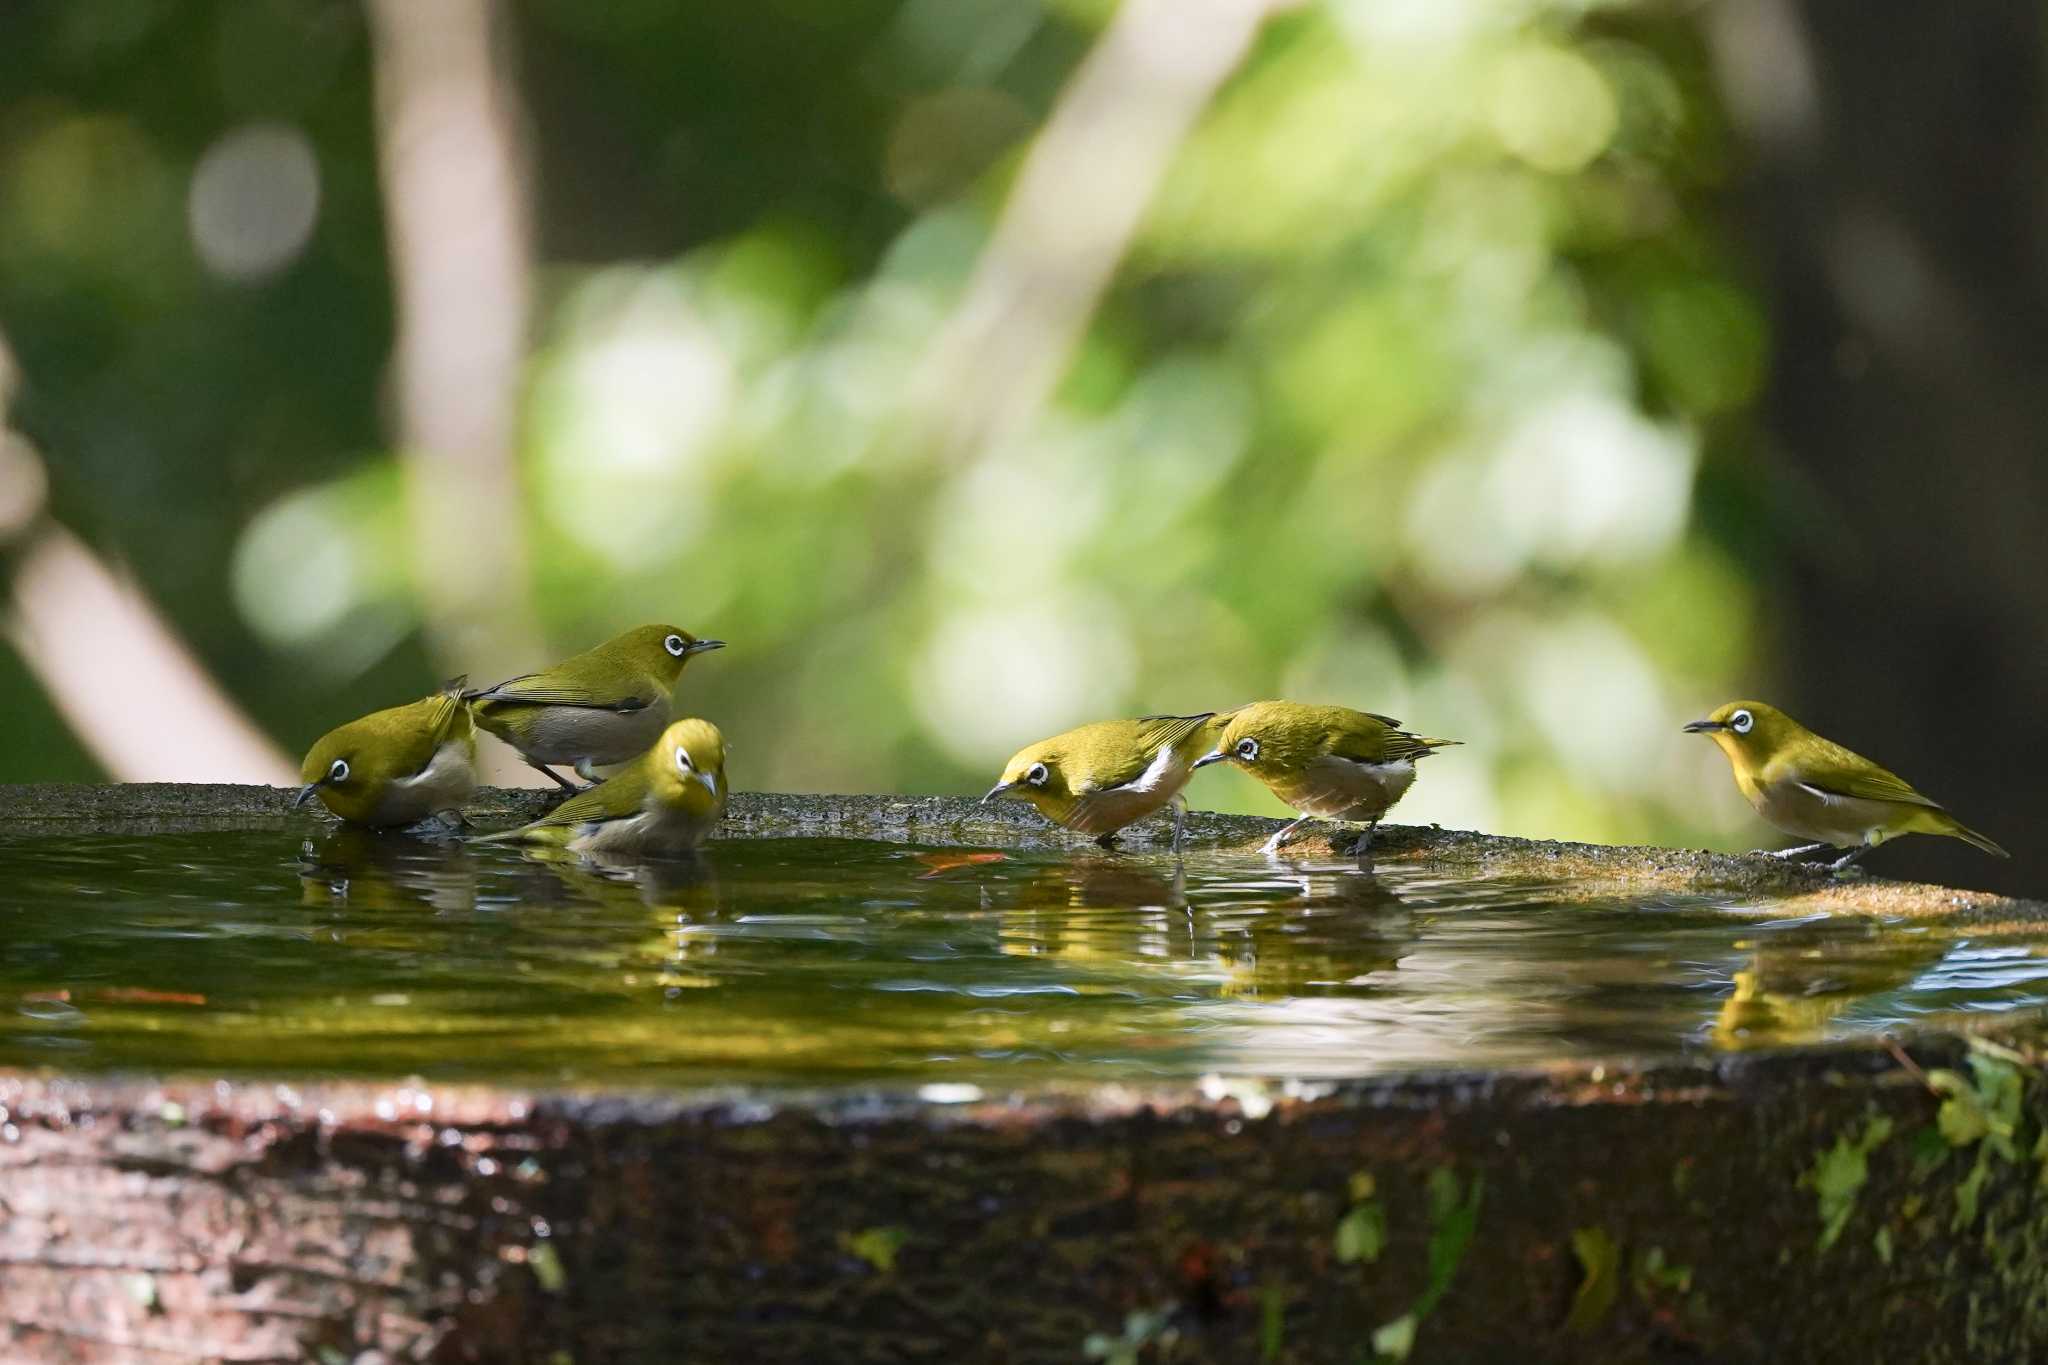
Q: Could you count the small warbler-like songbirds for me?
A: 6